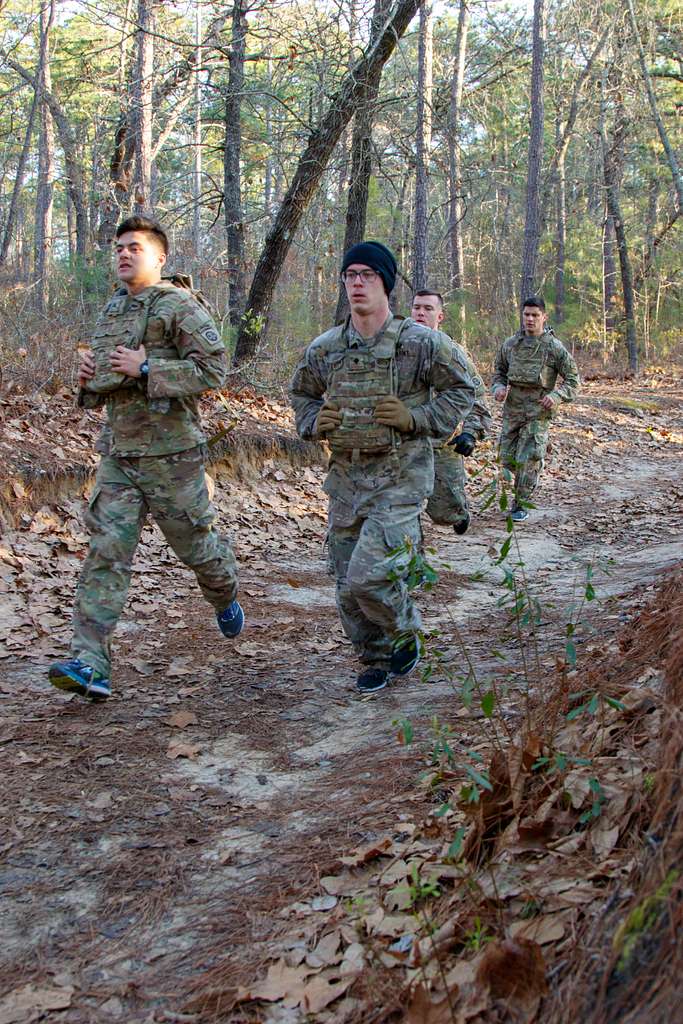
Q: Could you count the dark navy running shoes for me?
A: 2